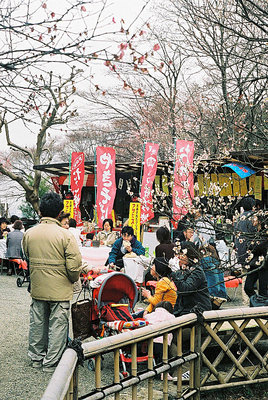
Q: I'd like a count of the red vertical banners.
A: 4